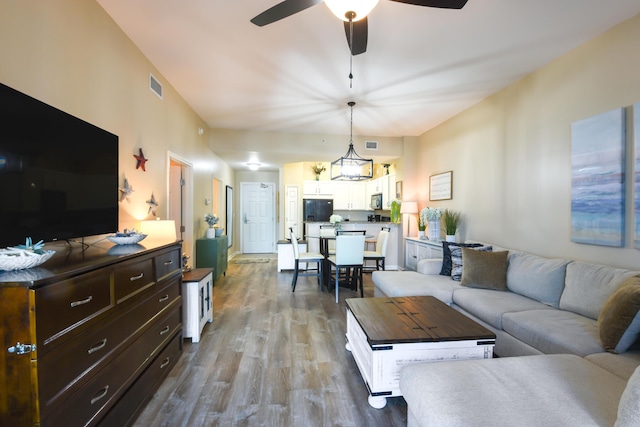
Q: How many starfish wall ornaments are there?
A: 3